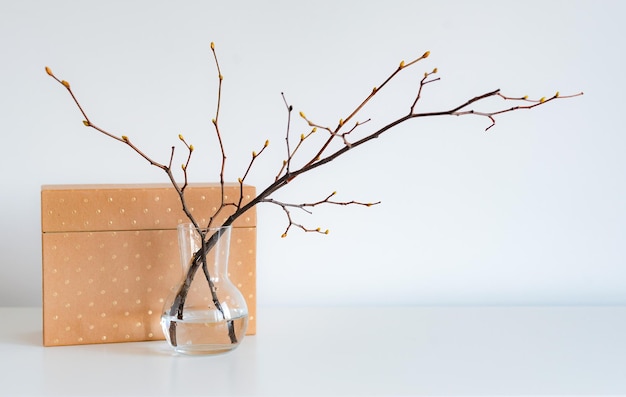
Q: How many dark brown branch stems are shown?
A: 2